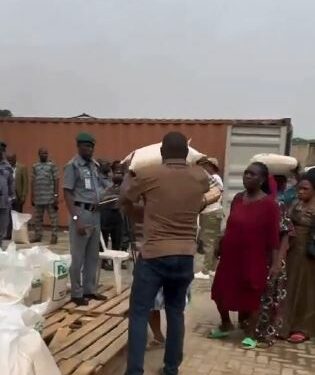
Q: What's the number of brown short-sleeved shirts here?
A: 1